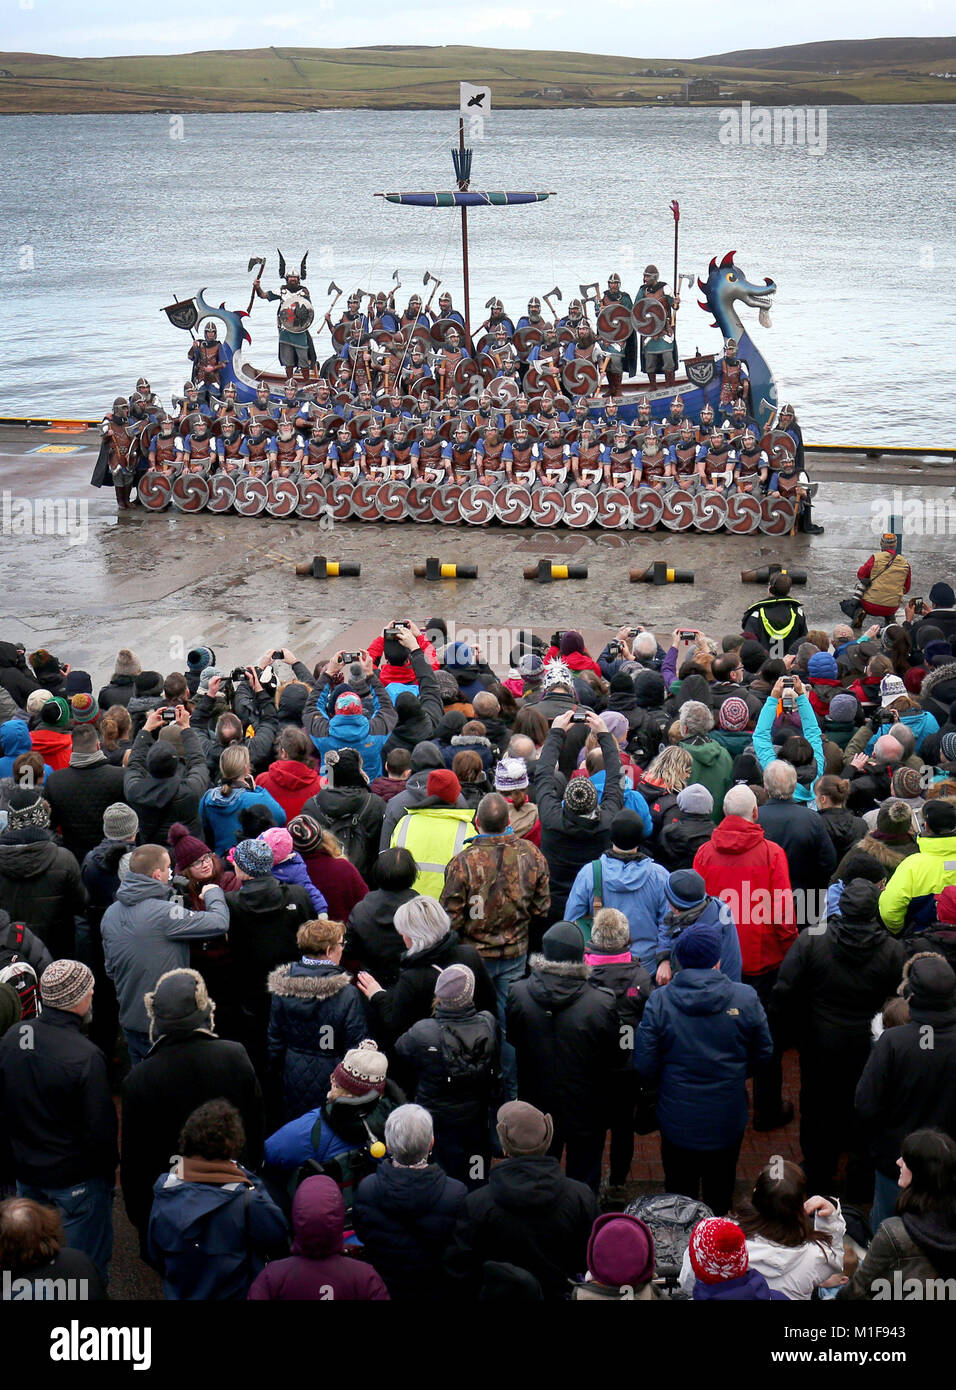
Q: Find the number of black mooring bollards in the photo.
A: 5